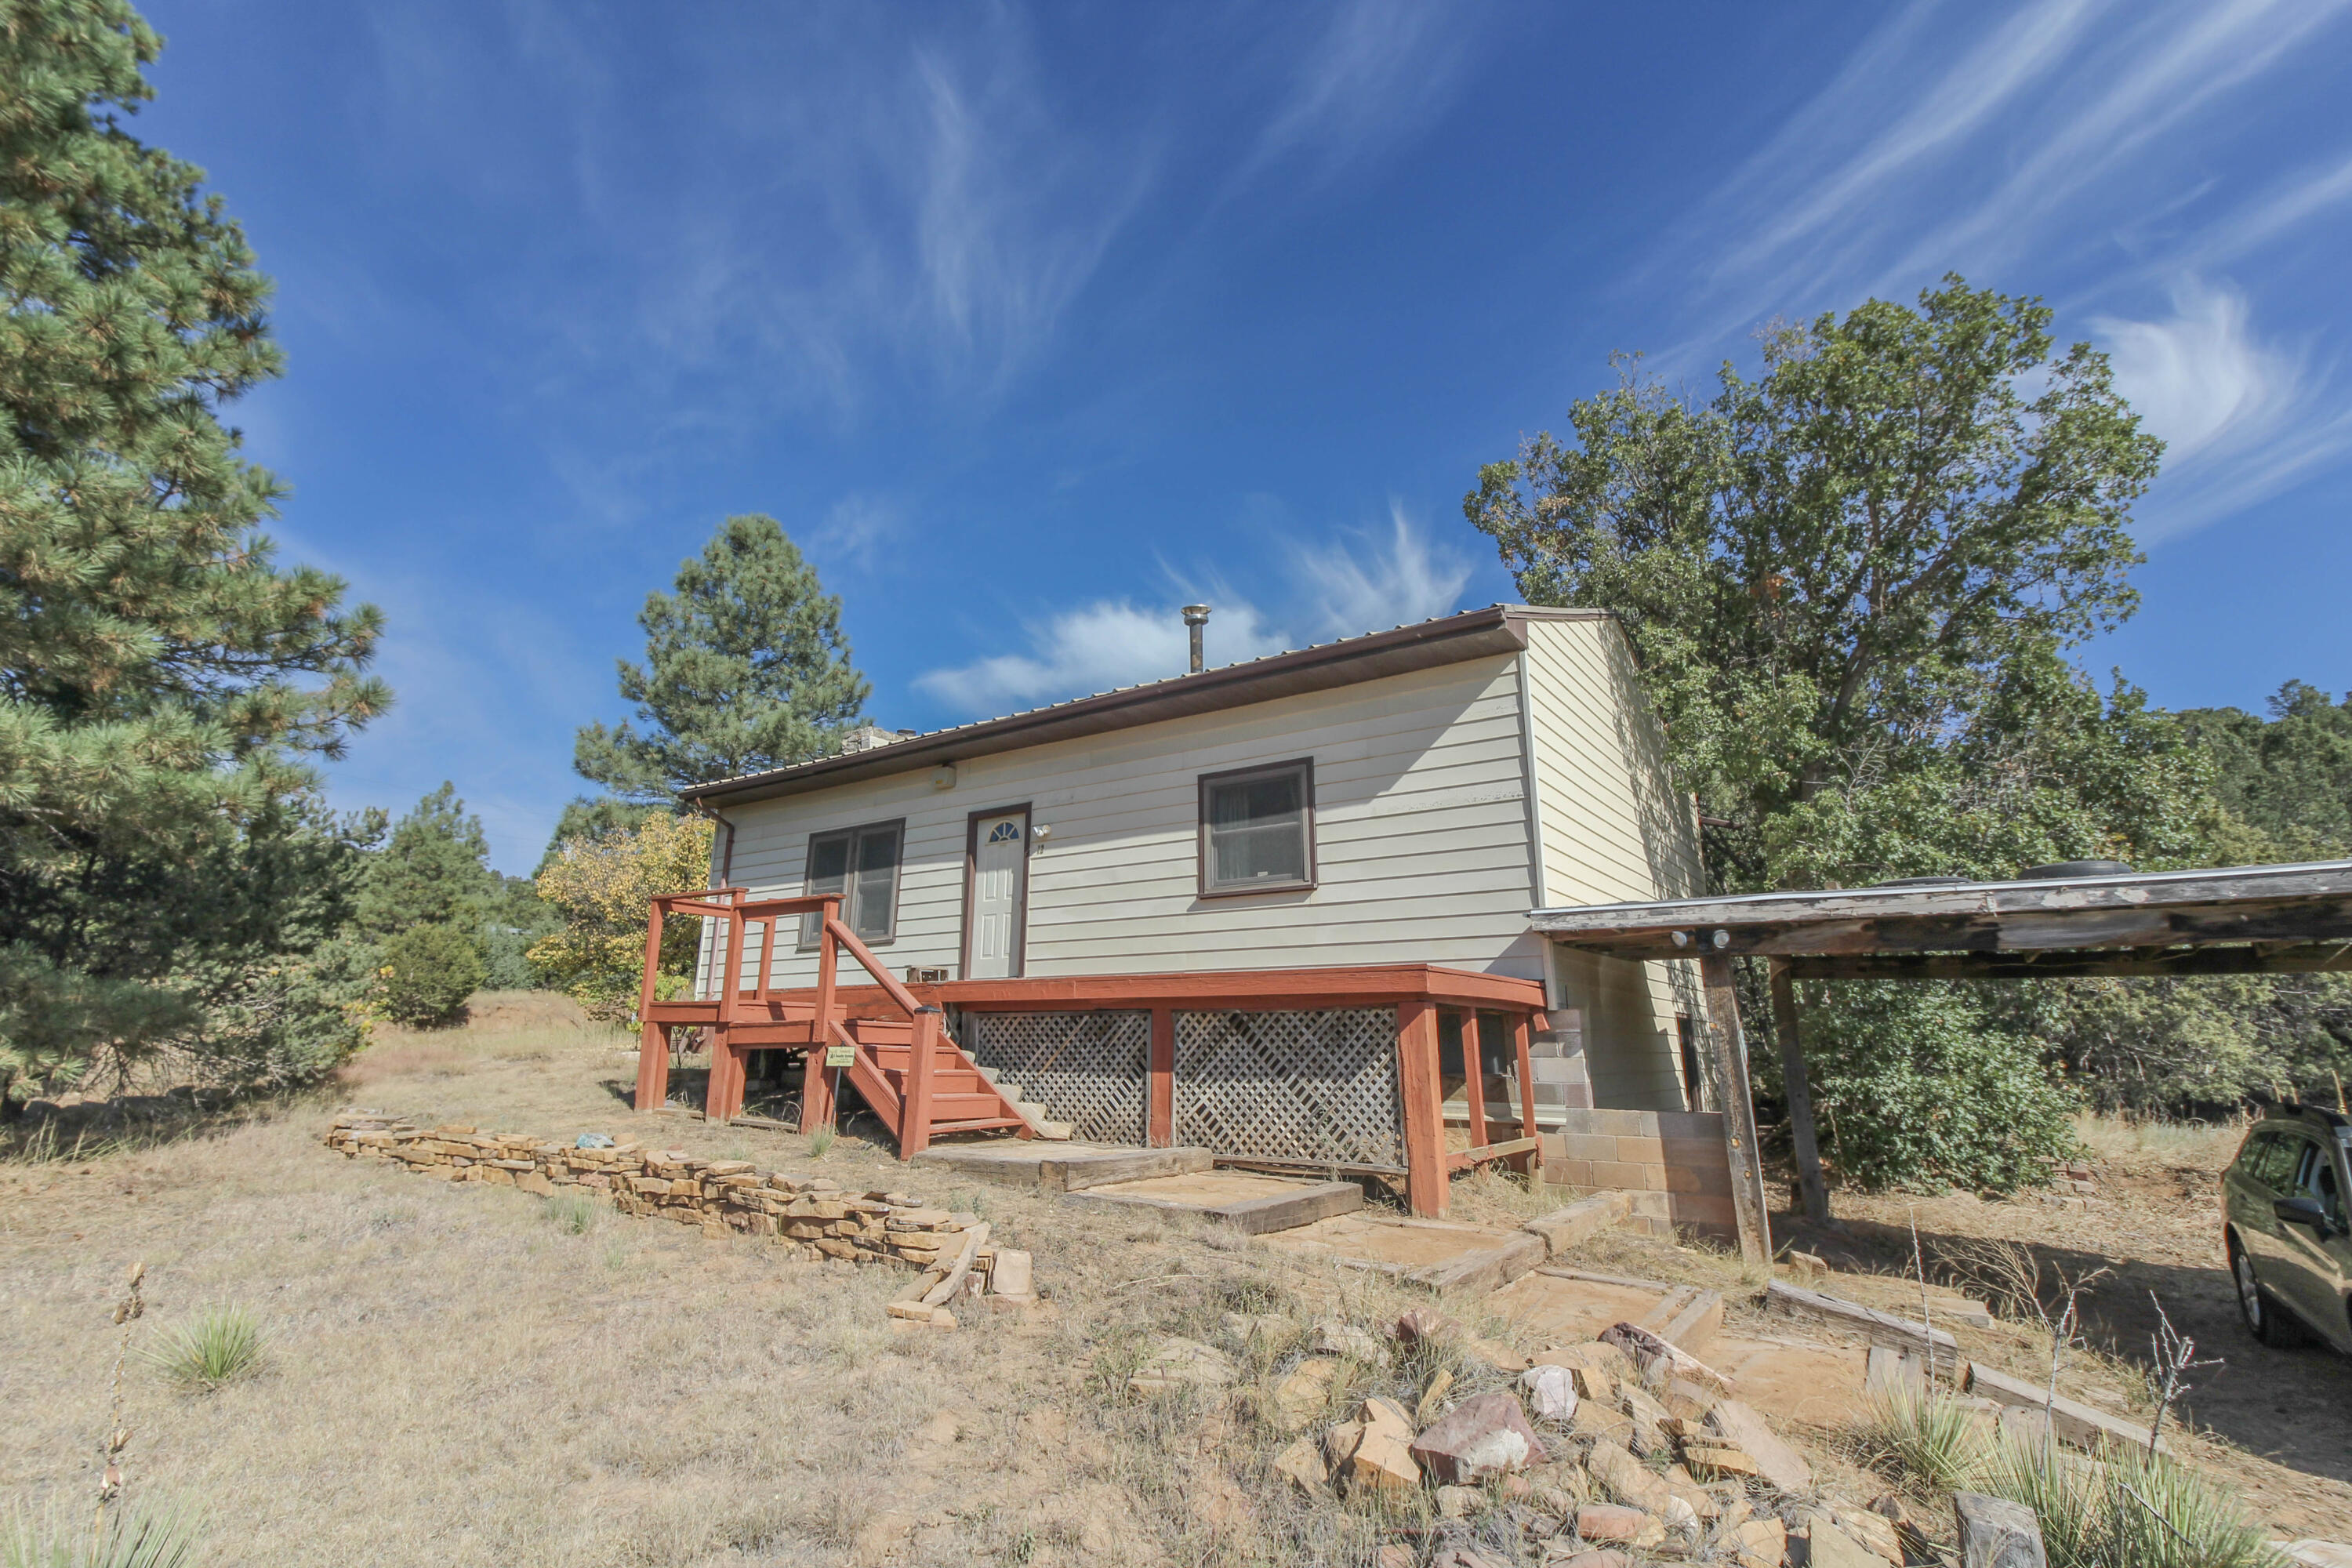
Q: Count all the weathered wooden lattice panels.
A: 2